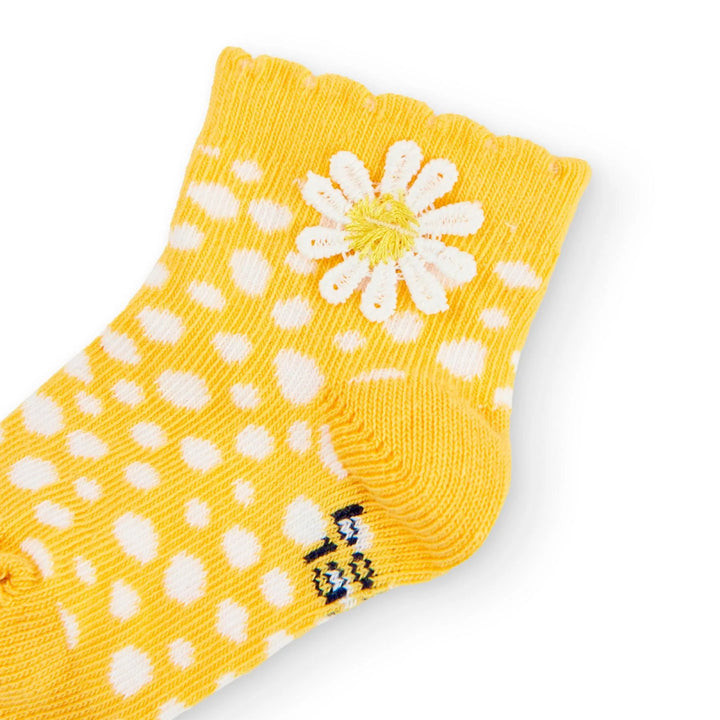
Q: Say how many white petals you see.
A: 10